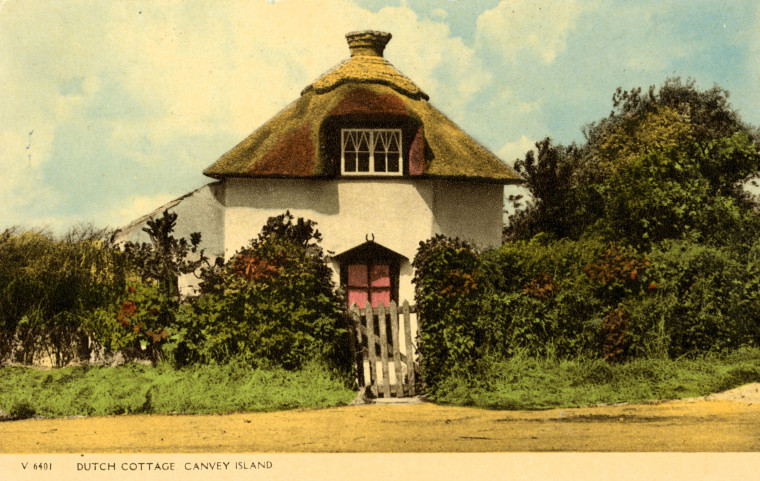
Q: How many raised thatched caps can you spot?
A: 1